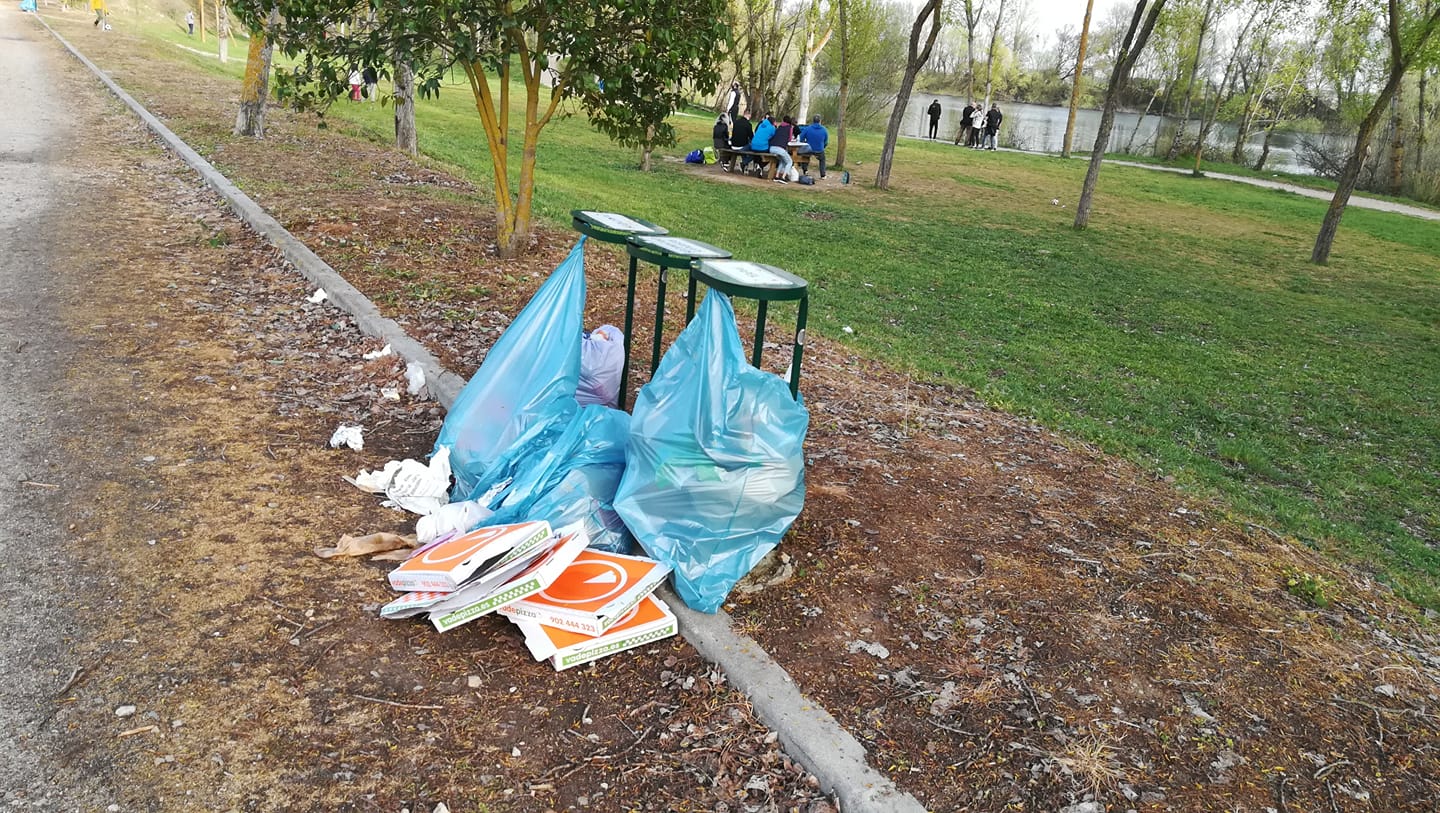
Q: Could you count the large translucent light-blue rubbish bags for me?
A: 3